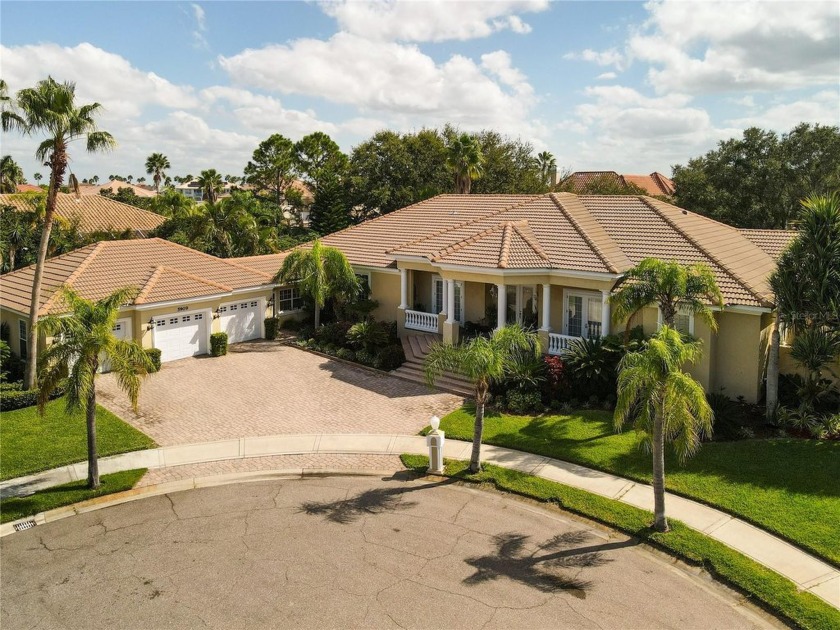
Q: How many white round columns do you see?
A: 6